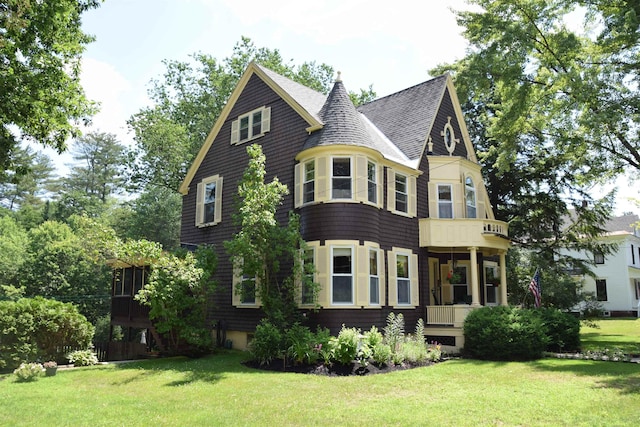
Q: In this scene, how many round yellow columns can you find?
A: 2